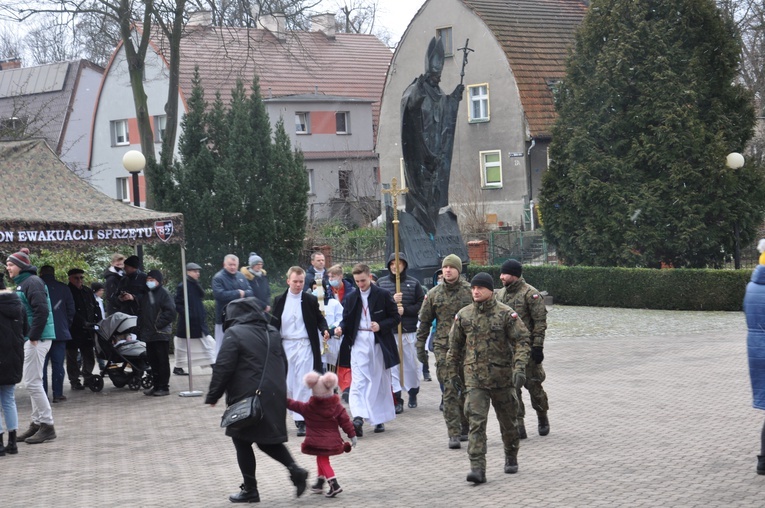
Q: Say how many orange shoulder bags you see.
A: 0